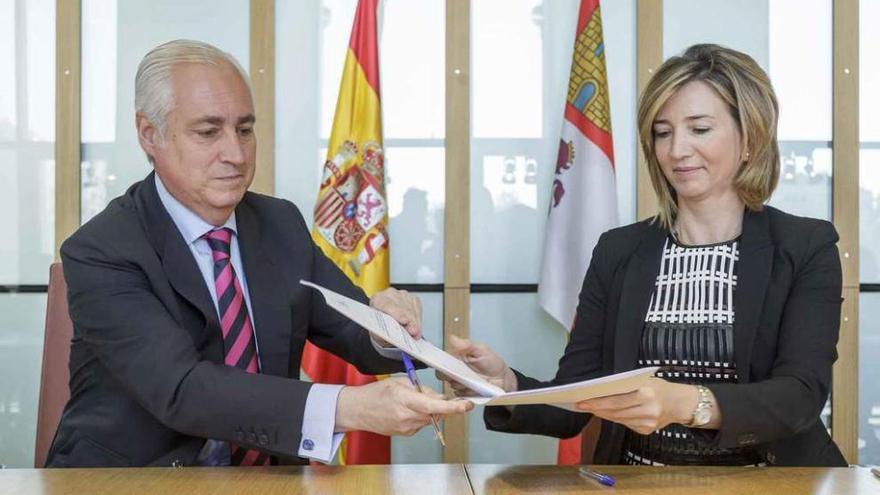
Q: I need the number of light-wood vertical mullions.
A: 5